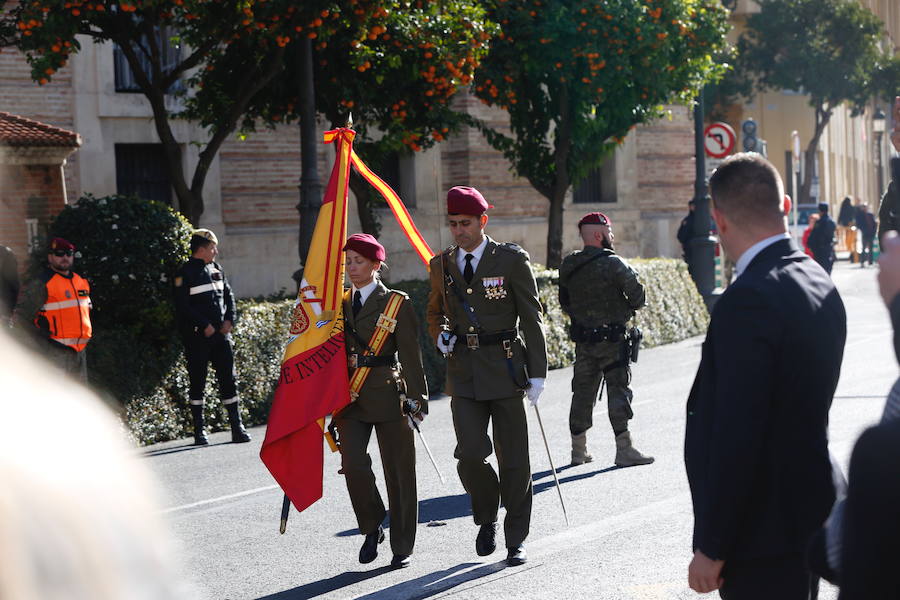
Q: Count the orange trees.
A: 3